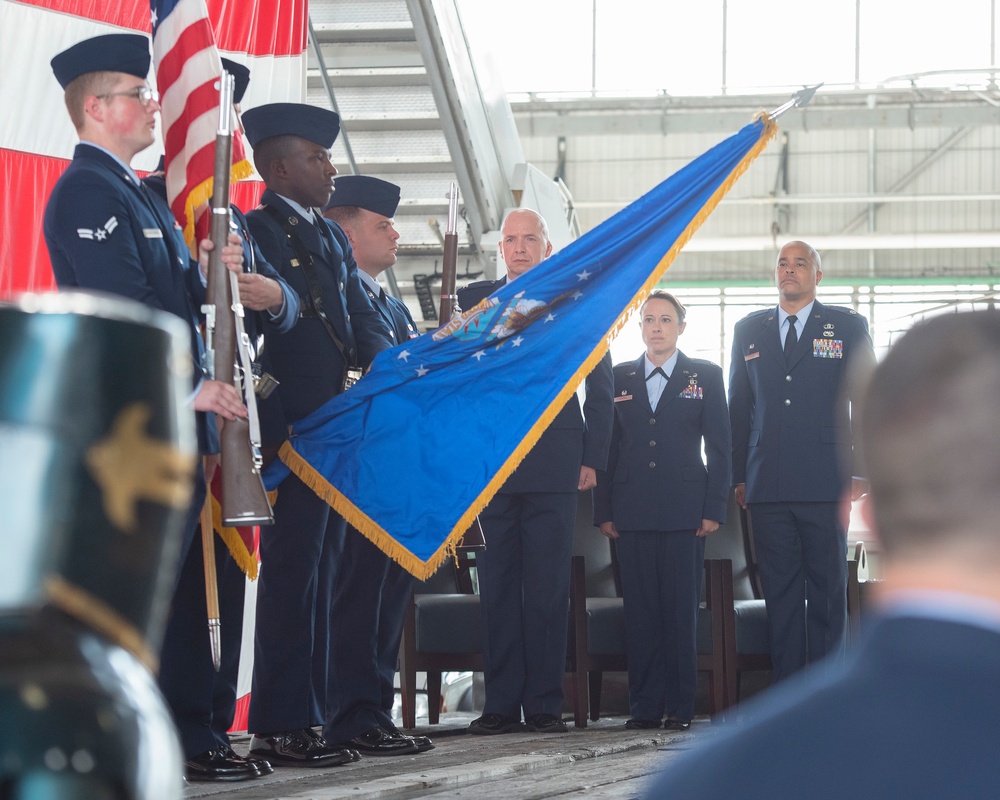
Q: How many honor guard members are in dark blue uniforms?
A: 4